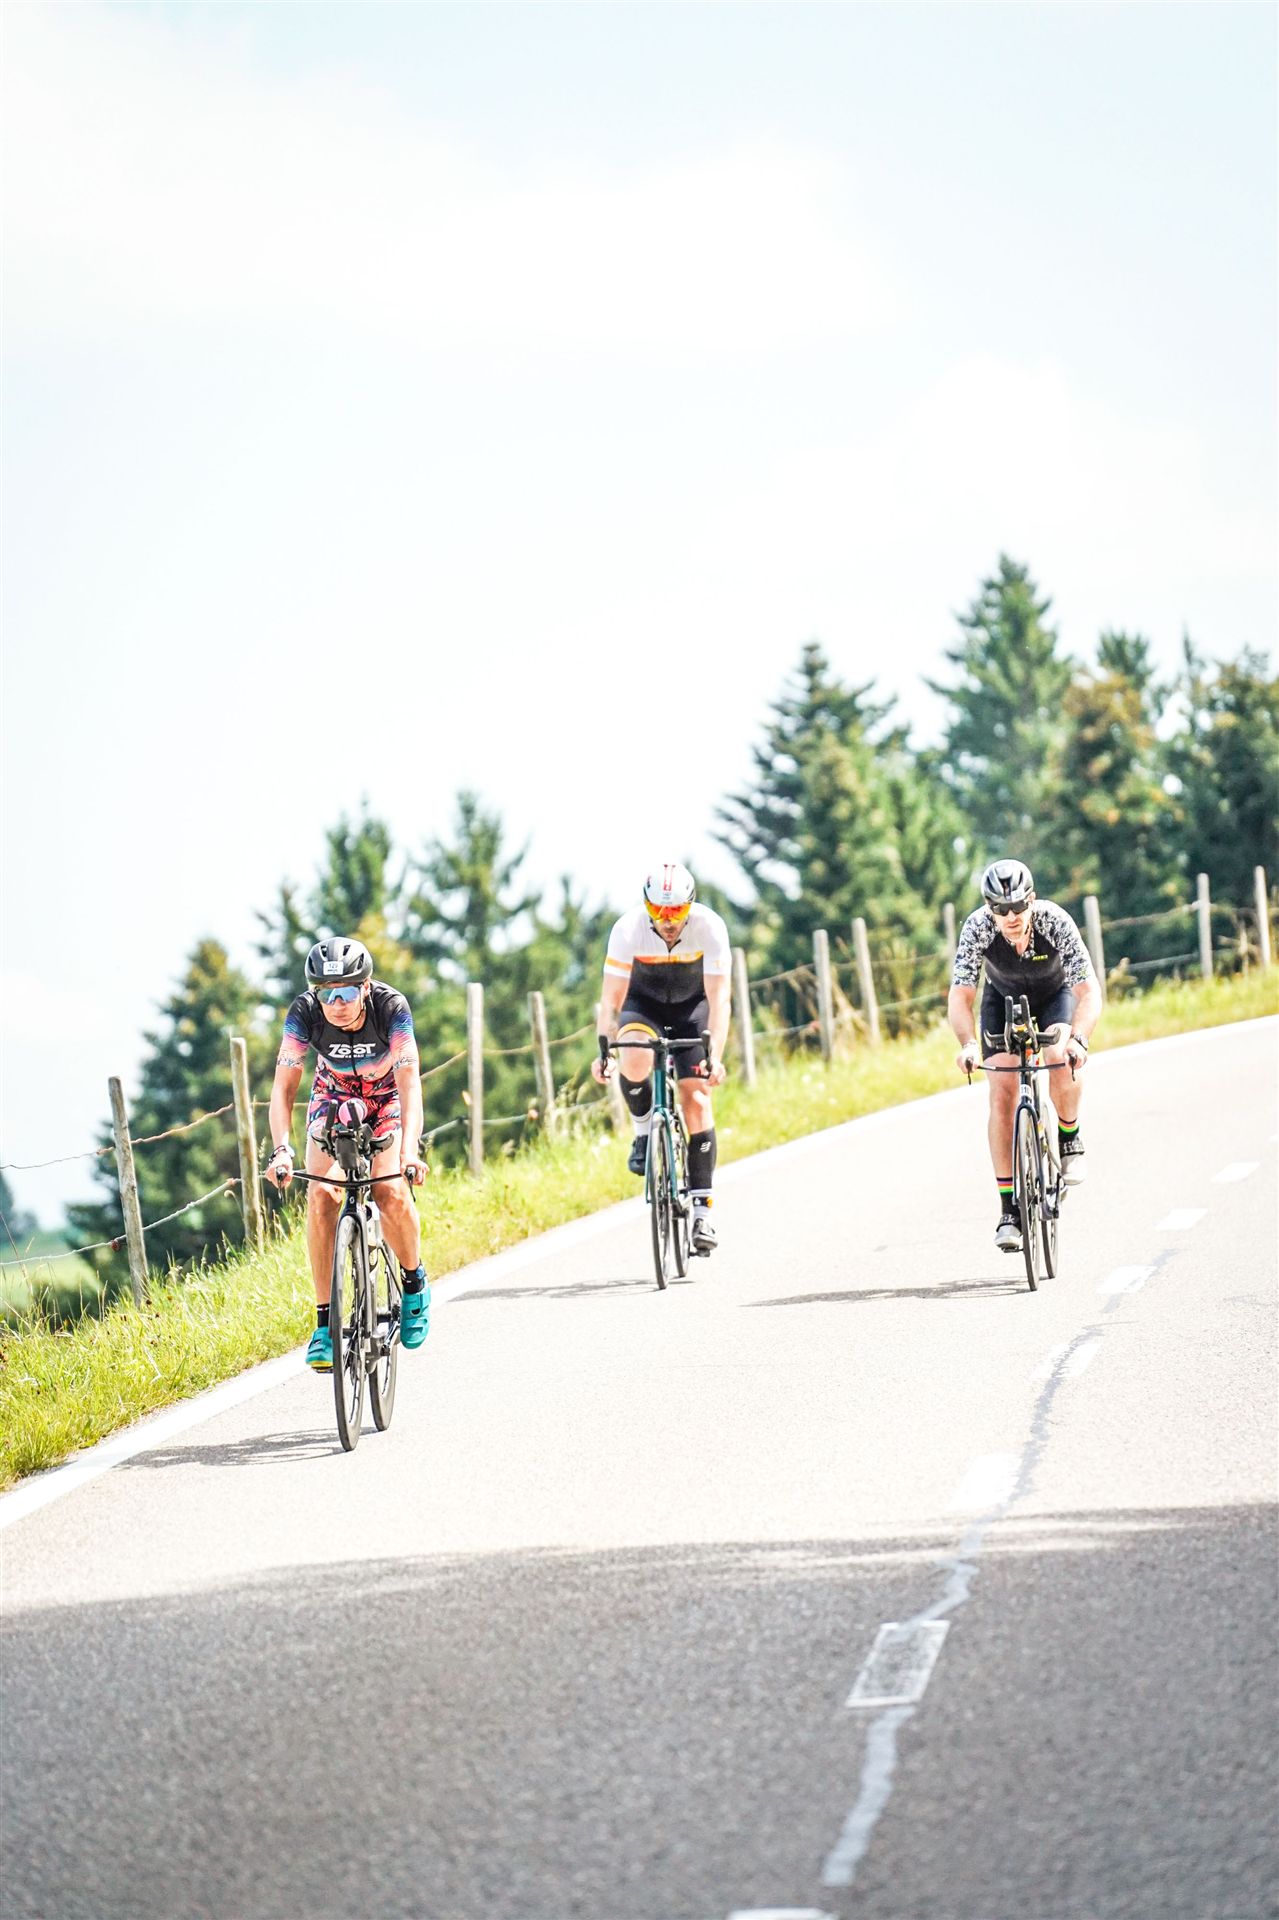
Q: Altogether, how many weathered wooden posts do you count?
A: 12